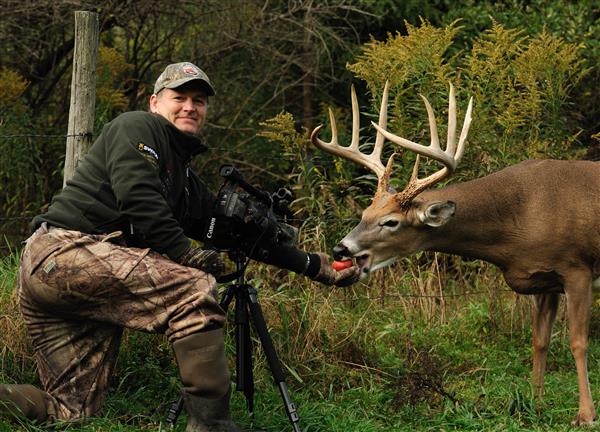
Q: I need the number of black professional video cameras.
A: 1